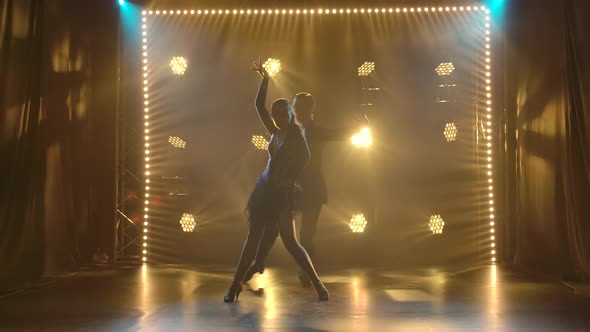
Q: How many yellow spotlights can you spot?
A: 11